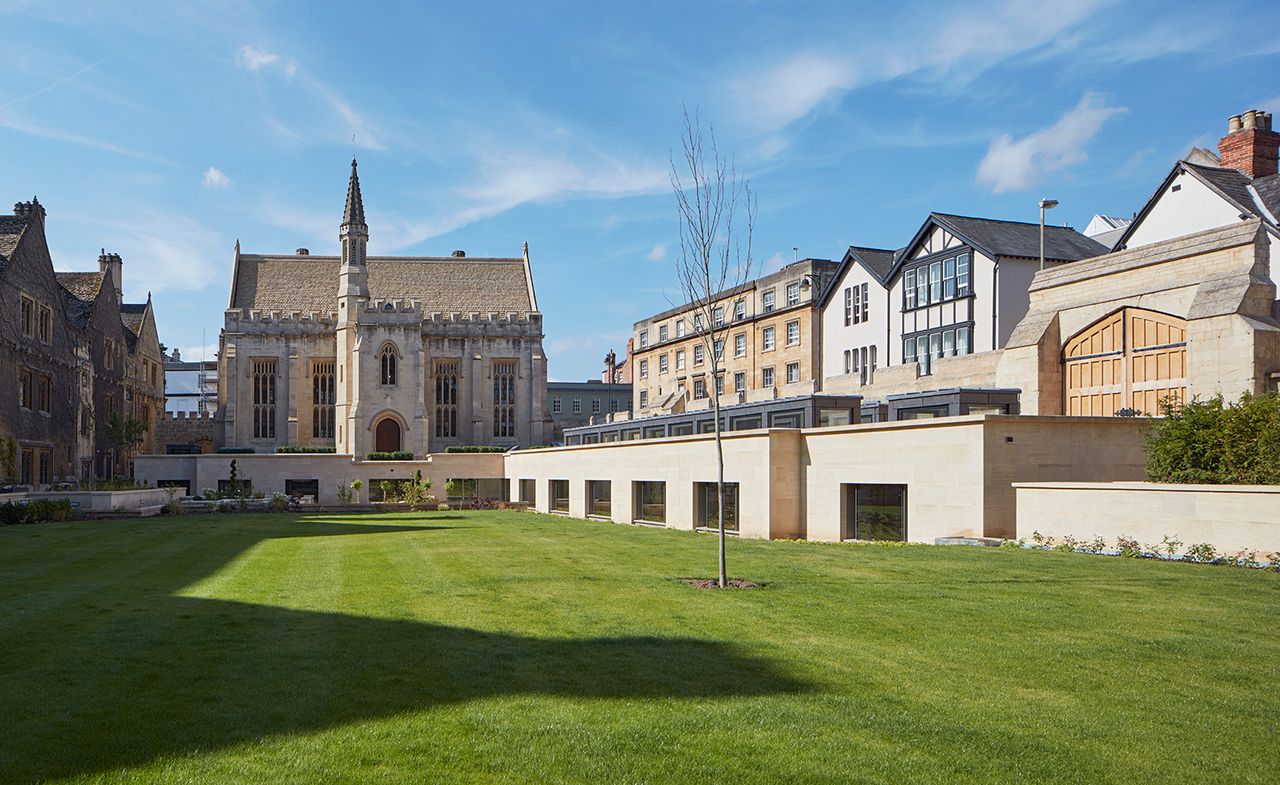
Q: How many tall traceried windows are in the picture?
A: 4